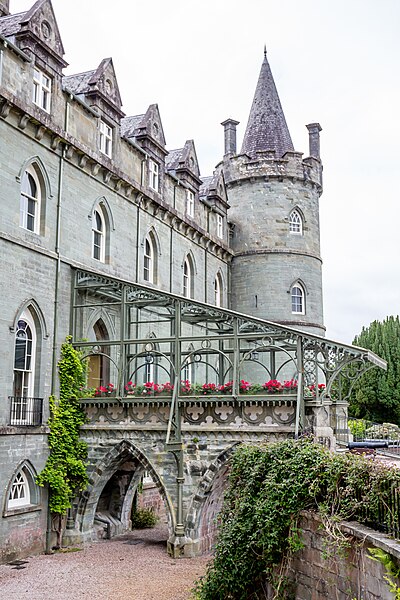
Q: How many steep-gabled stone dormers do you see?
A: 5